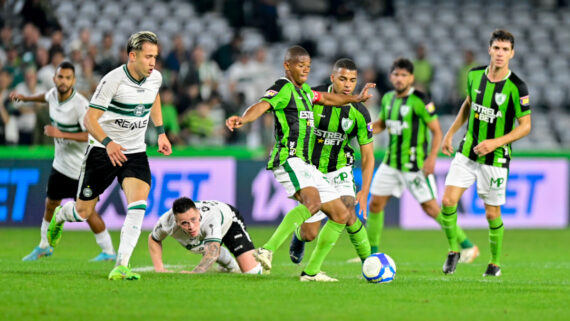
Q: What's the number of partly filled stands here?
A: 1